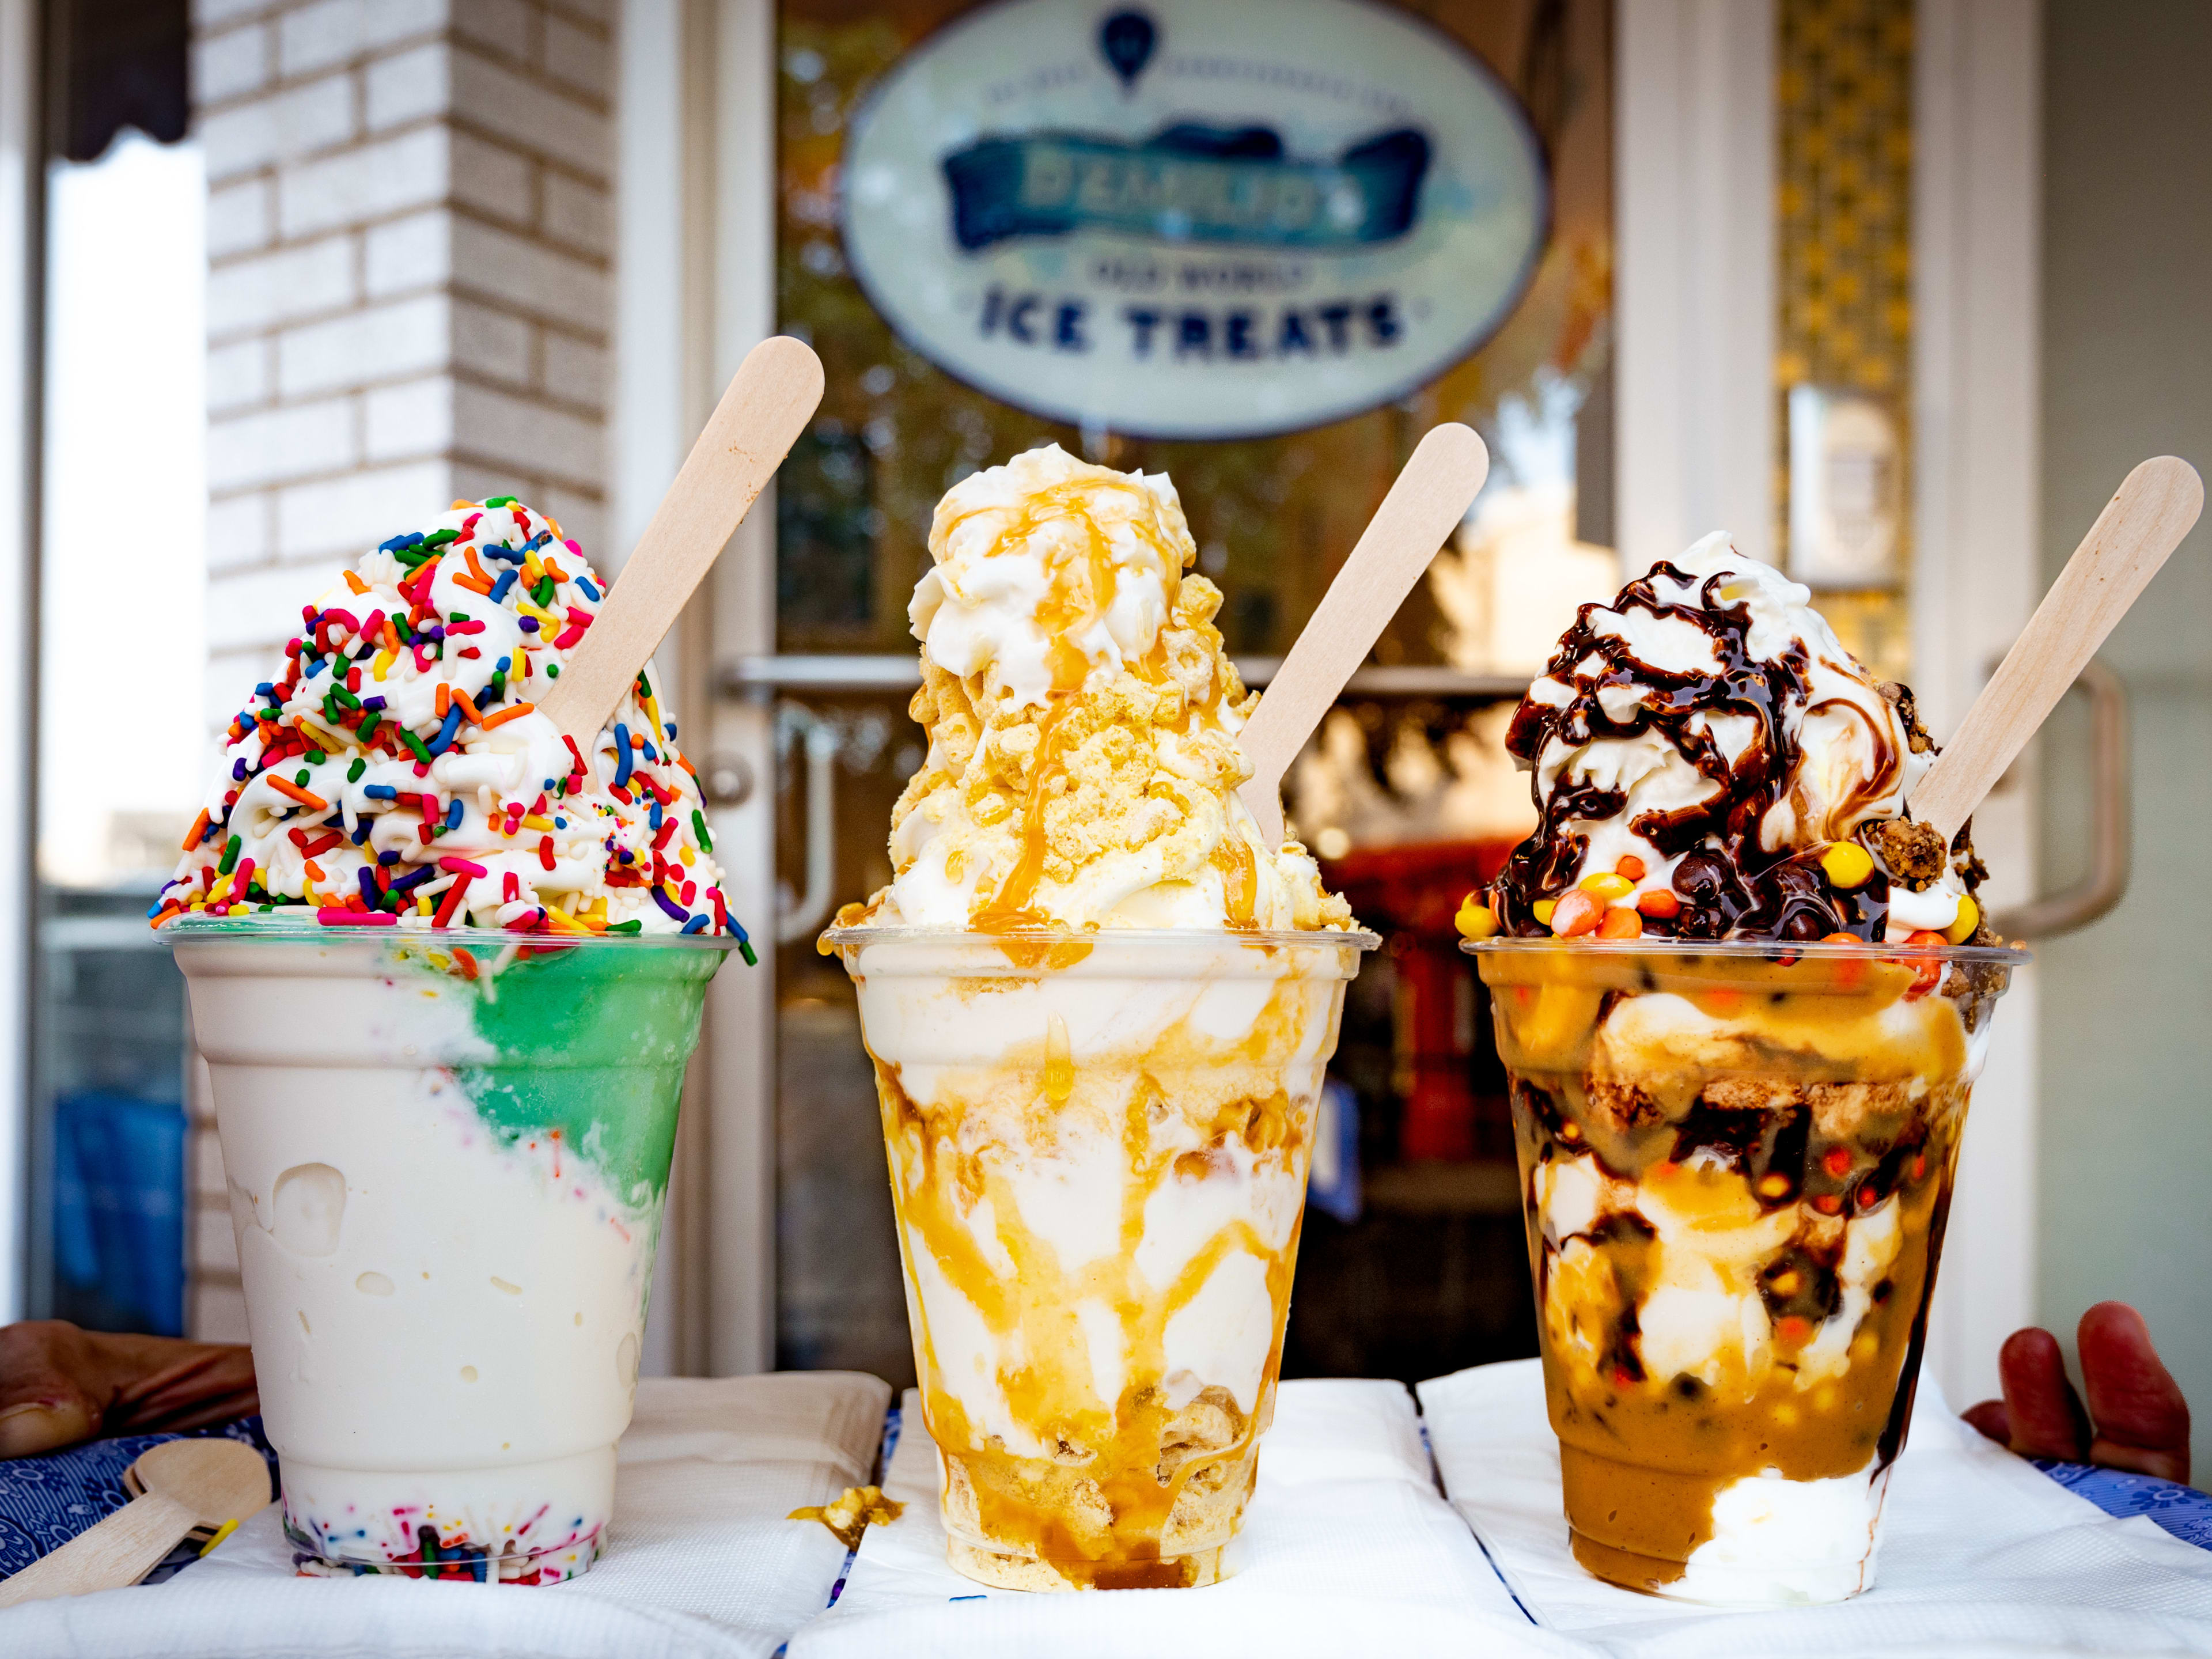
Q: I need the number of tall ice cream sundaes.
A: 3